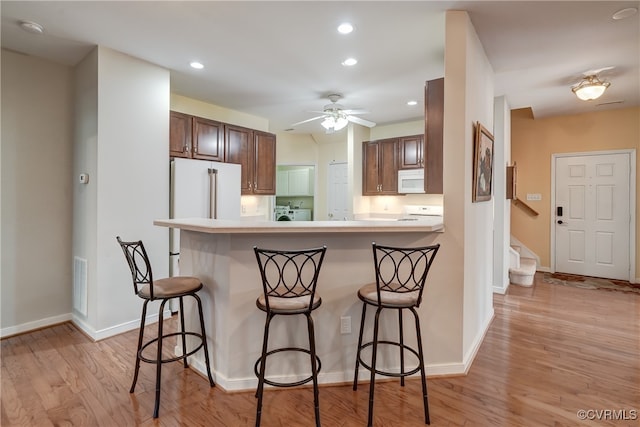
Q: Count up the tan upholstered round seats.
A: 3